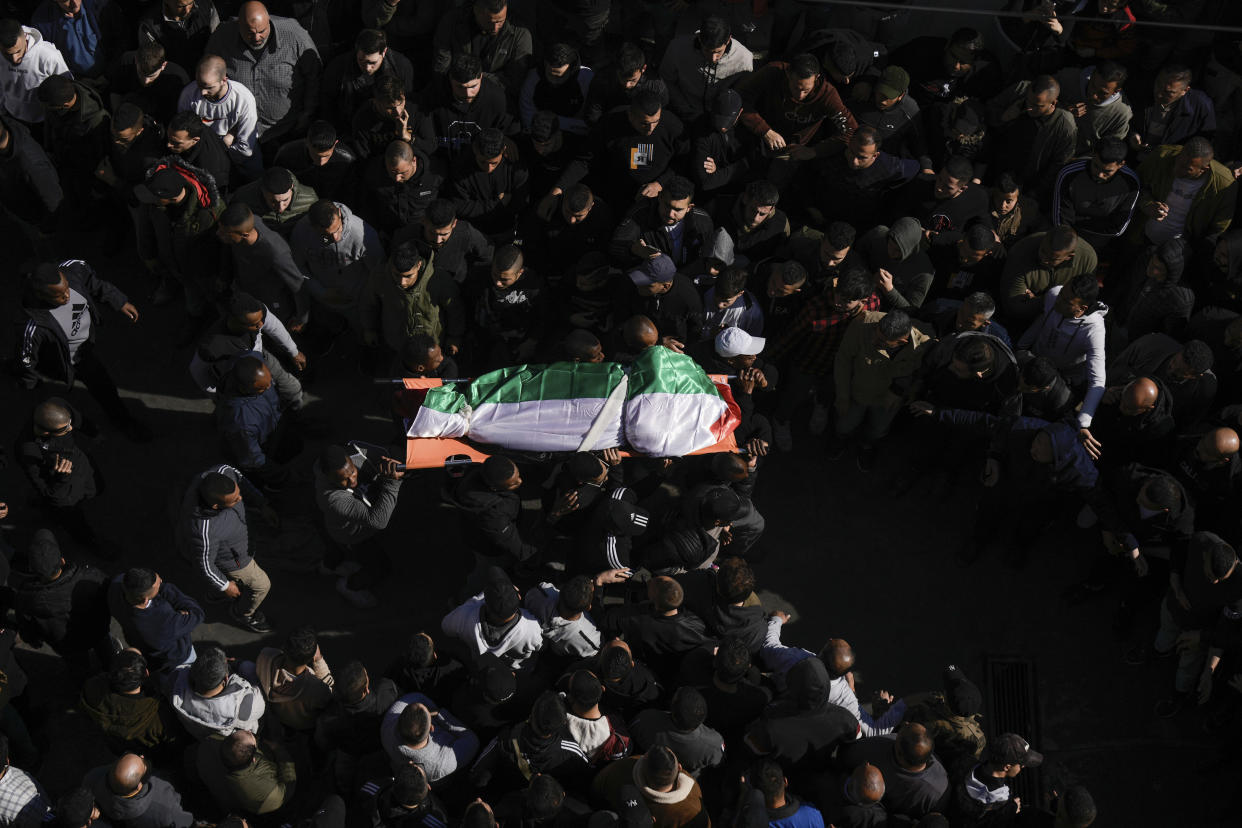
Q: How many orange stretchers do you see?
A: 1